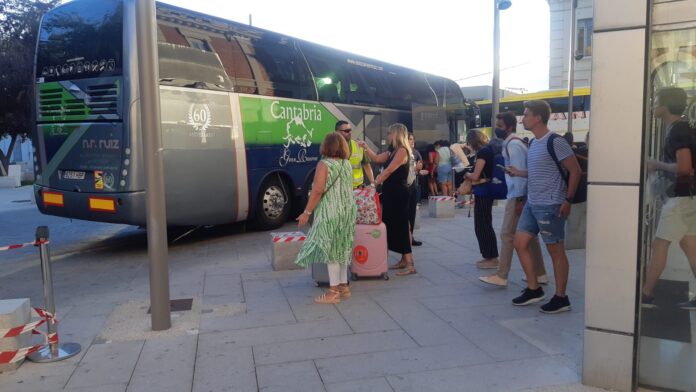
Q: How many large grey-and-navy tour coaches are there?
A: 1